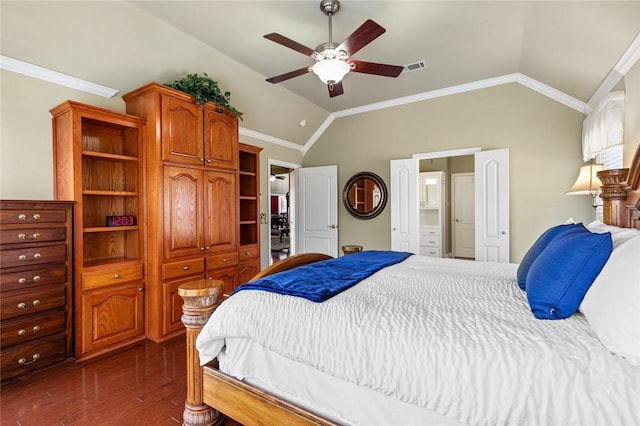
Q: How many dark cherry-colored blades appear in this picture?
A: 5